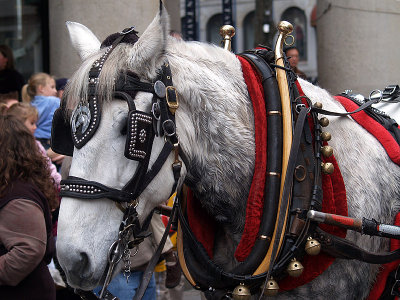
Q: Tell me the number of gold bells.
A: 9